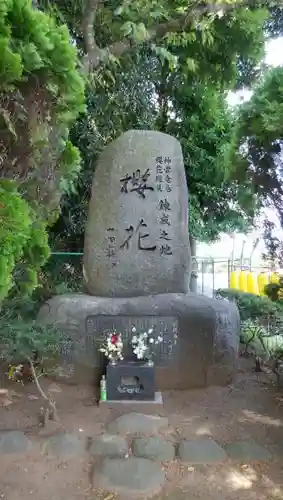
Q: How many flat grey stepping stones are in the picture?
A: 8